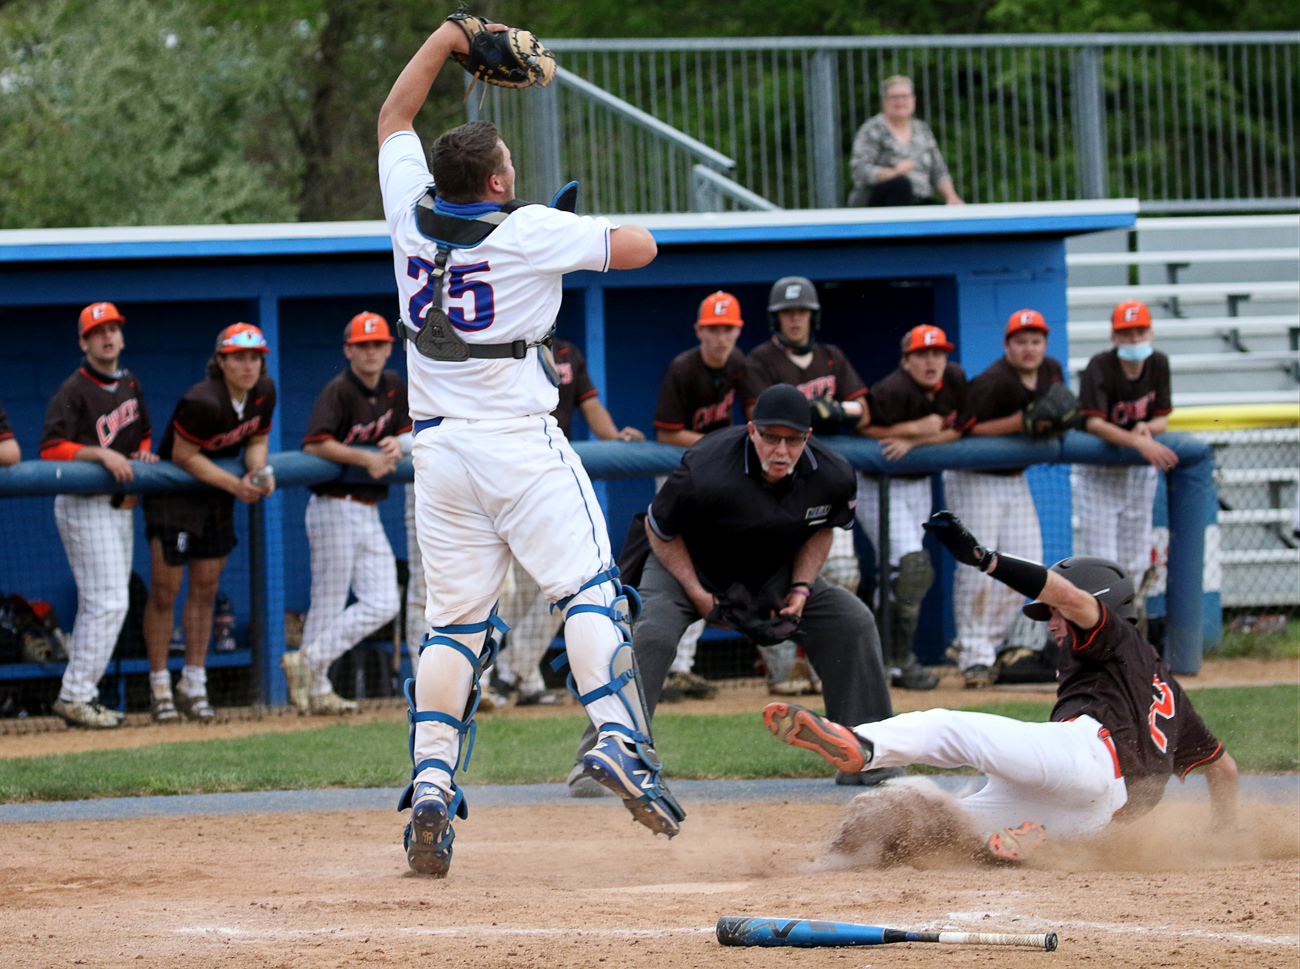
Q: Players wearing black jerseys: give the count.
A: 11